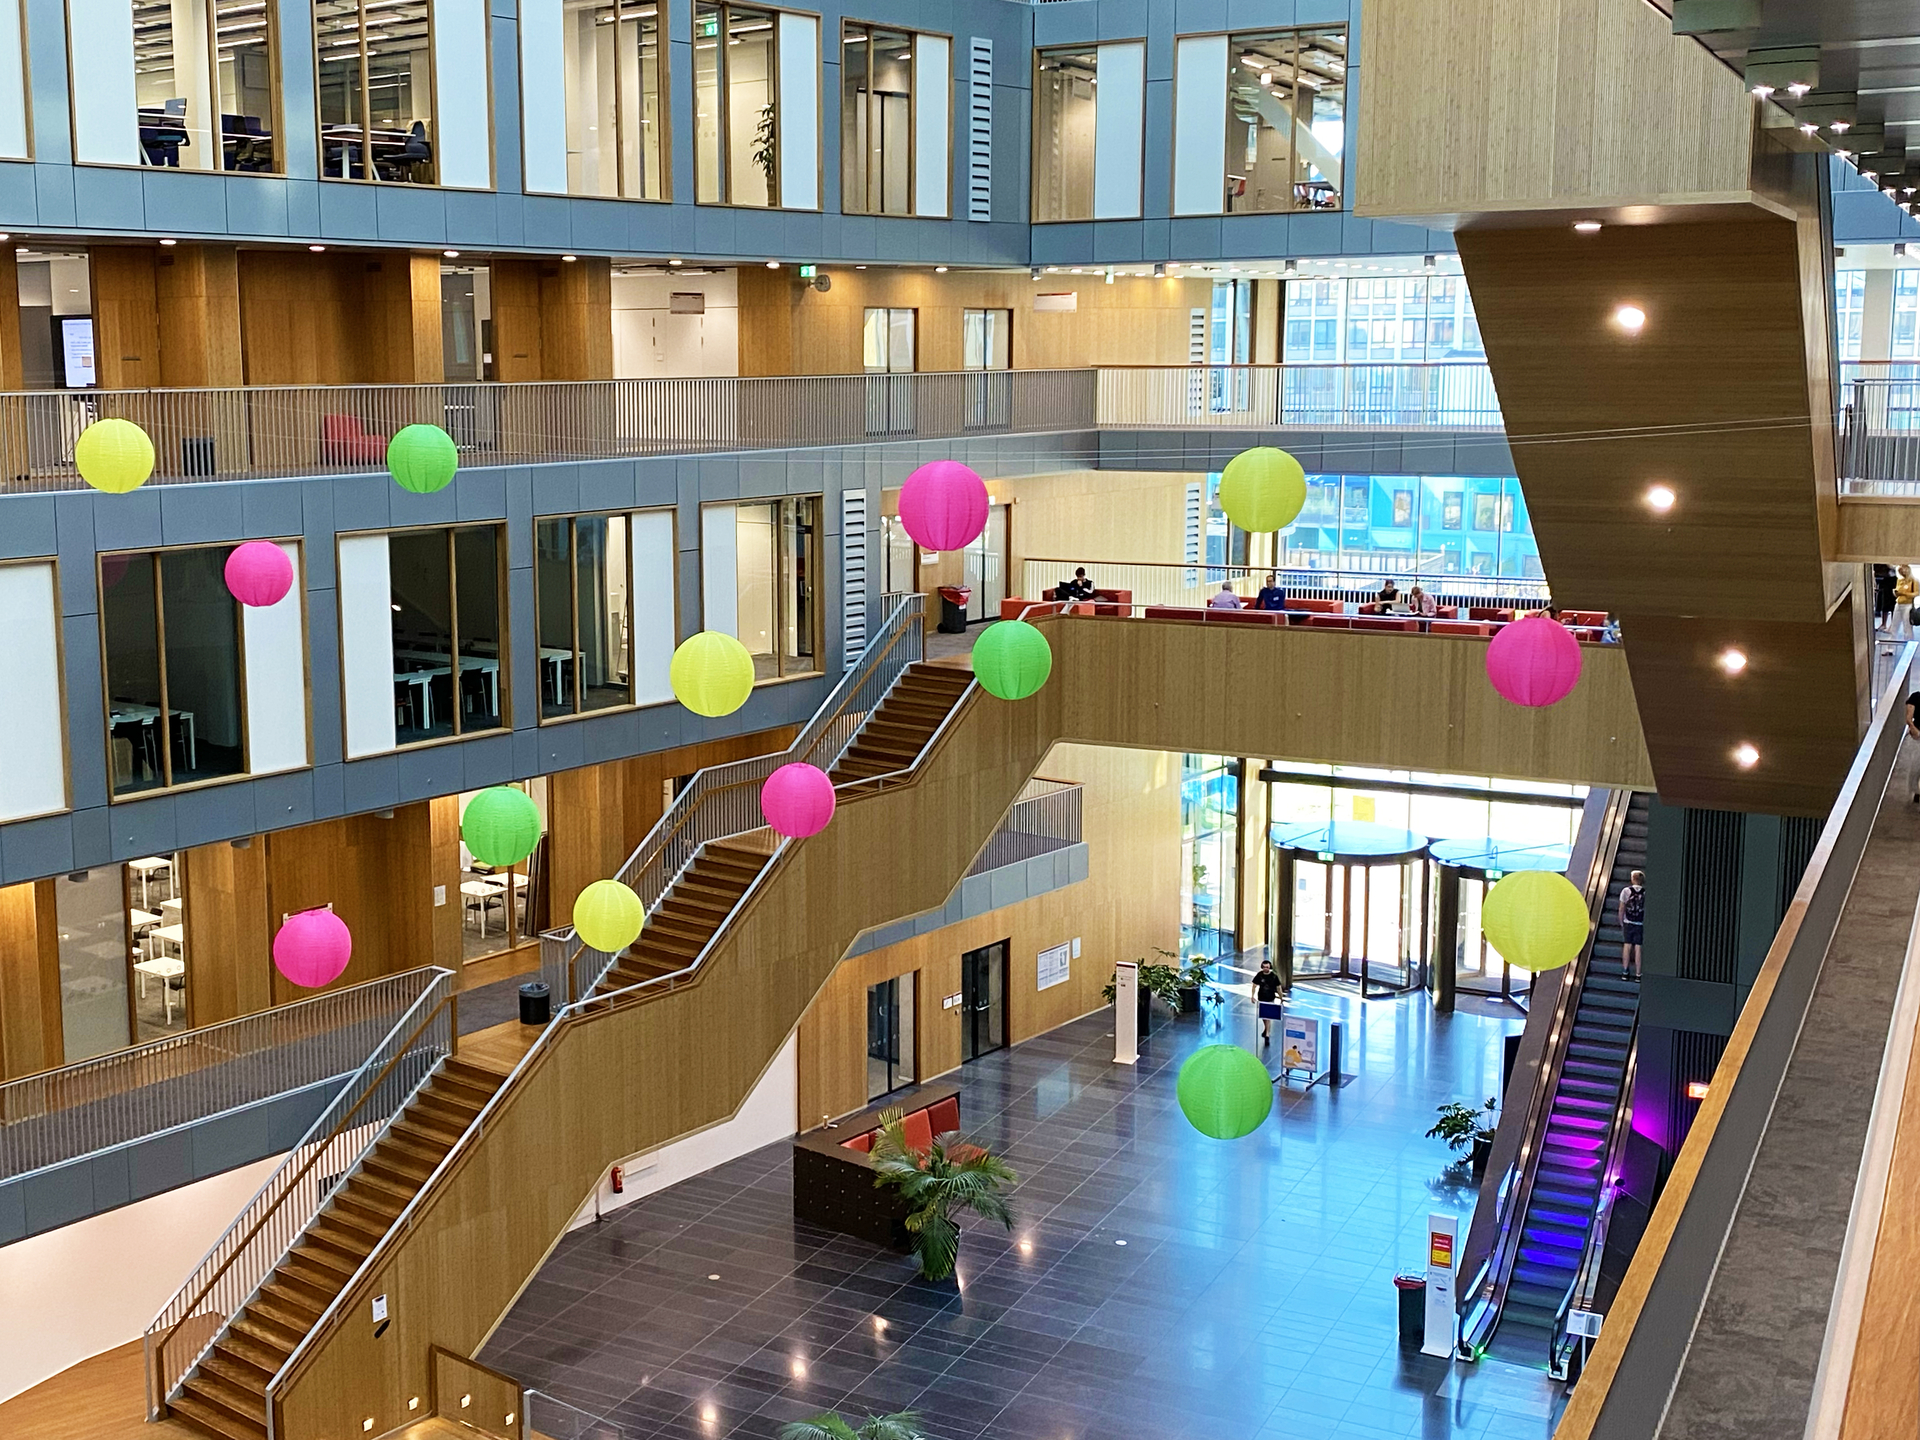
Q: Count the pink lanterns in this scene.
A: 5